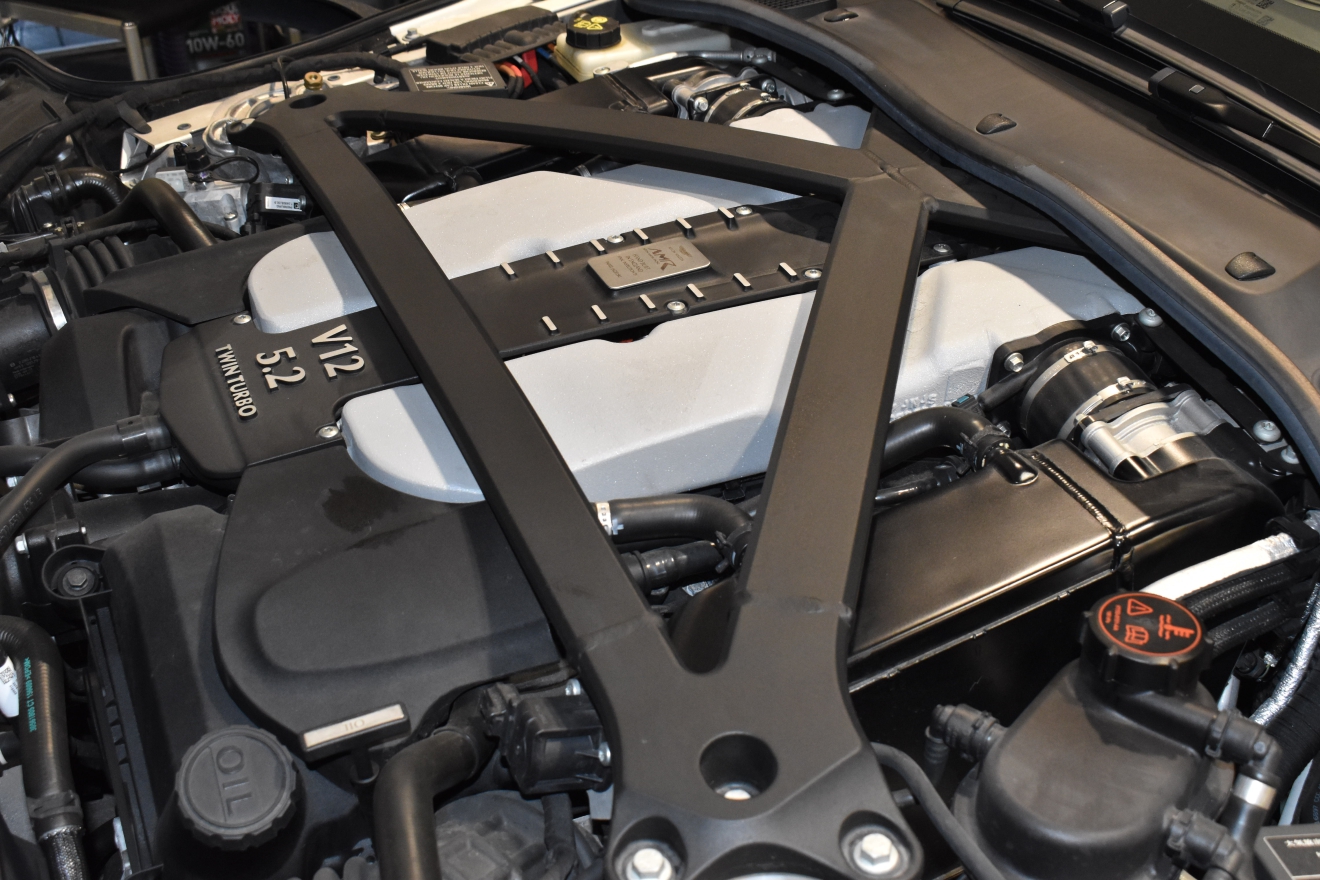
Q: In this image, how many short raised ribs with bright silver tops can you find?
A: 12